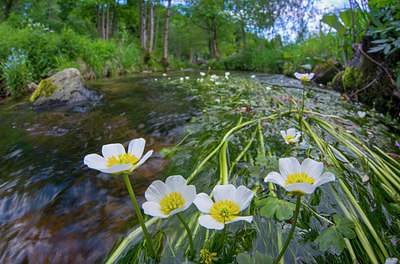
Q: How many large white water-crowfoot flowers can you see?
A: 4